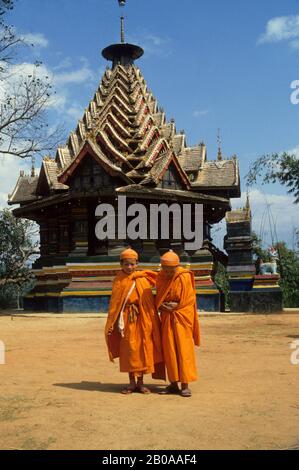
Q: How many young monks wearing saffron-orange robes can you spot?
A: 2